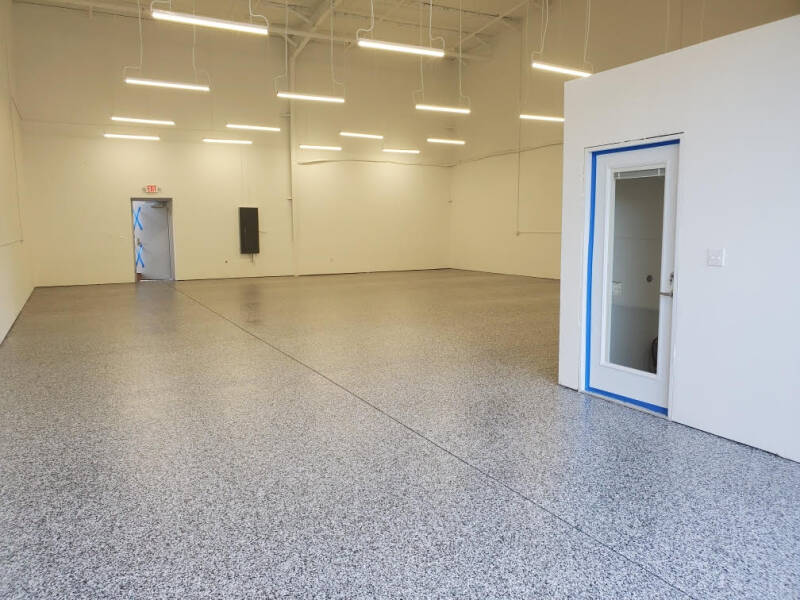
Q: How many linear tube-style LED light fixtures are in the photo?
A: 15